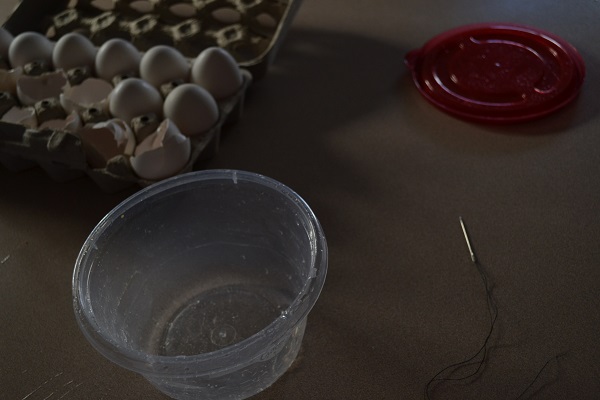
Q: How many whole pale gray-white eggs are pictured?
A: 8